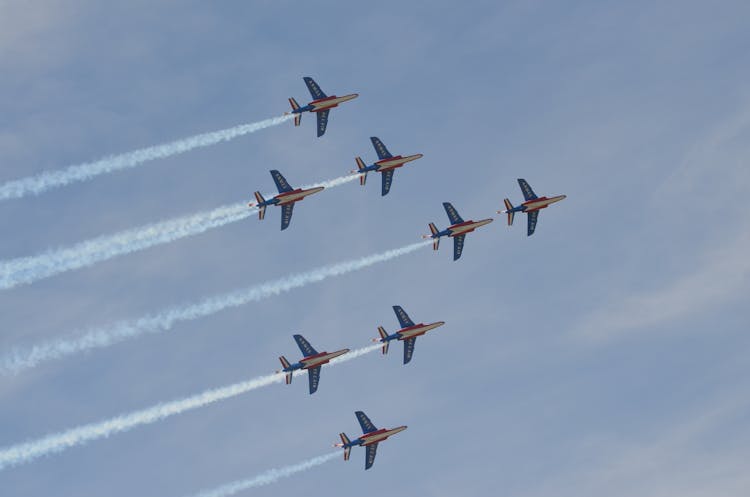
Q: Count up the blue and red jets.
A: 8